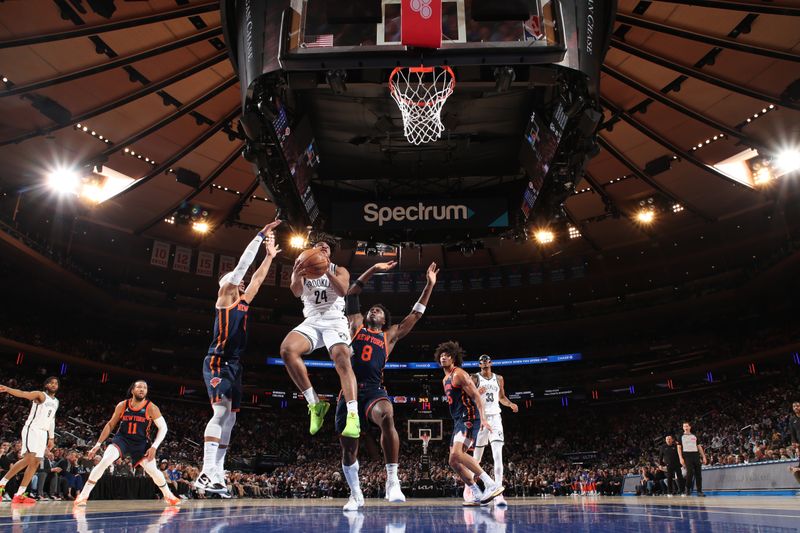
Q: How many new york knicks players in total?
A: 4